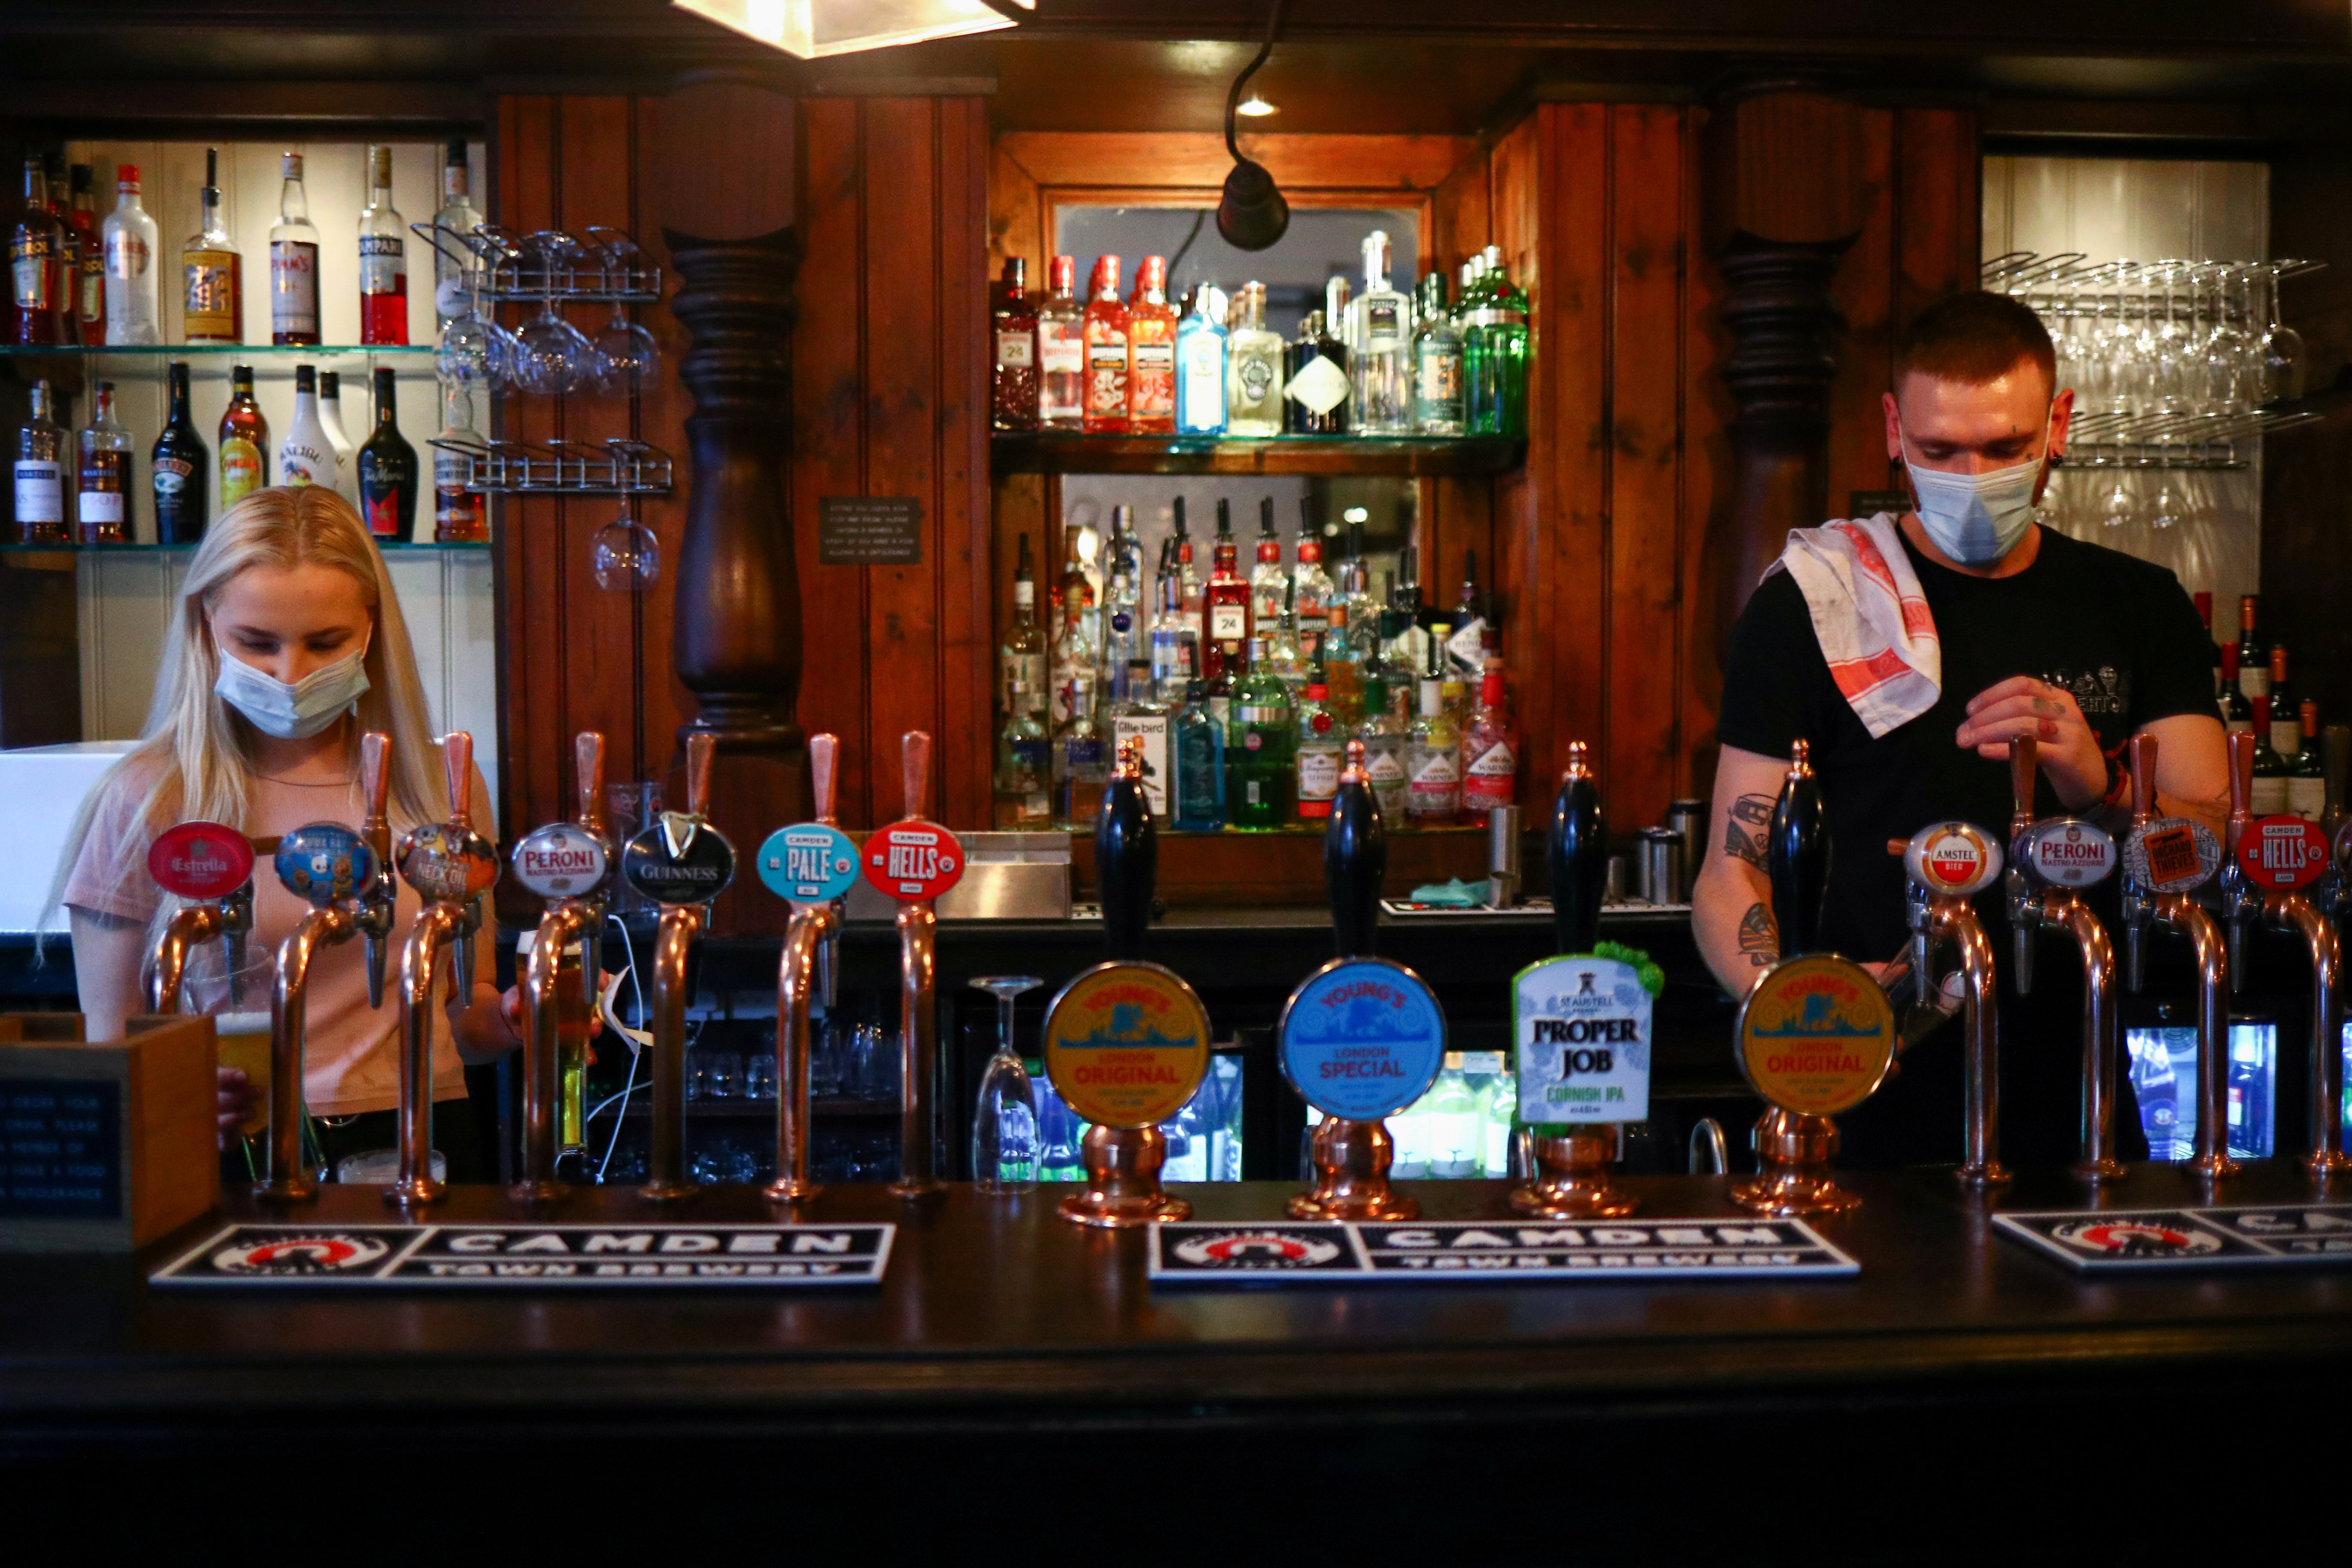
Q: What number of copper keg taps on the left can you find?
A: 7